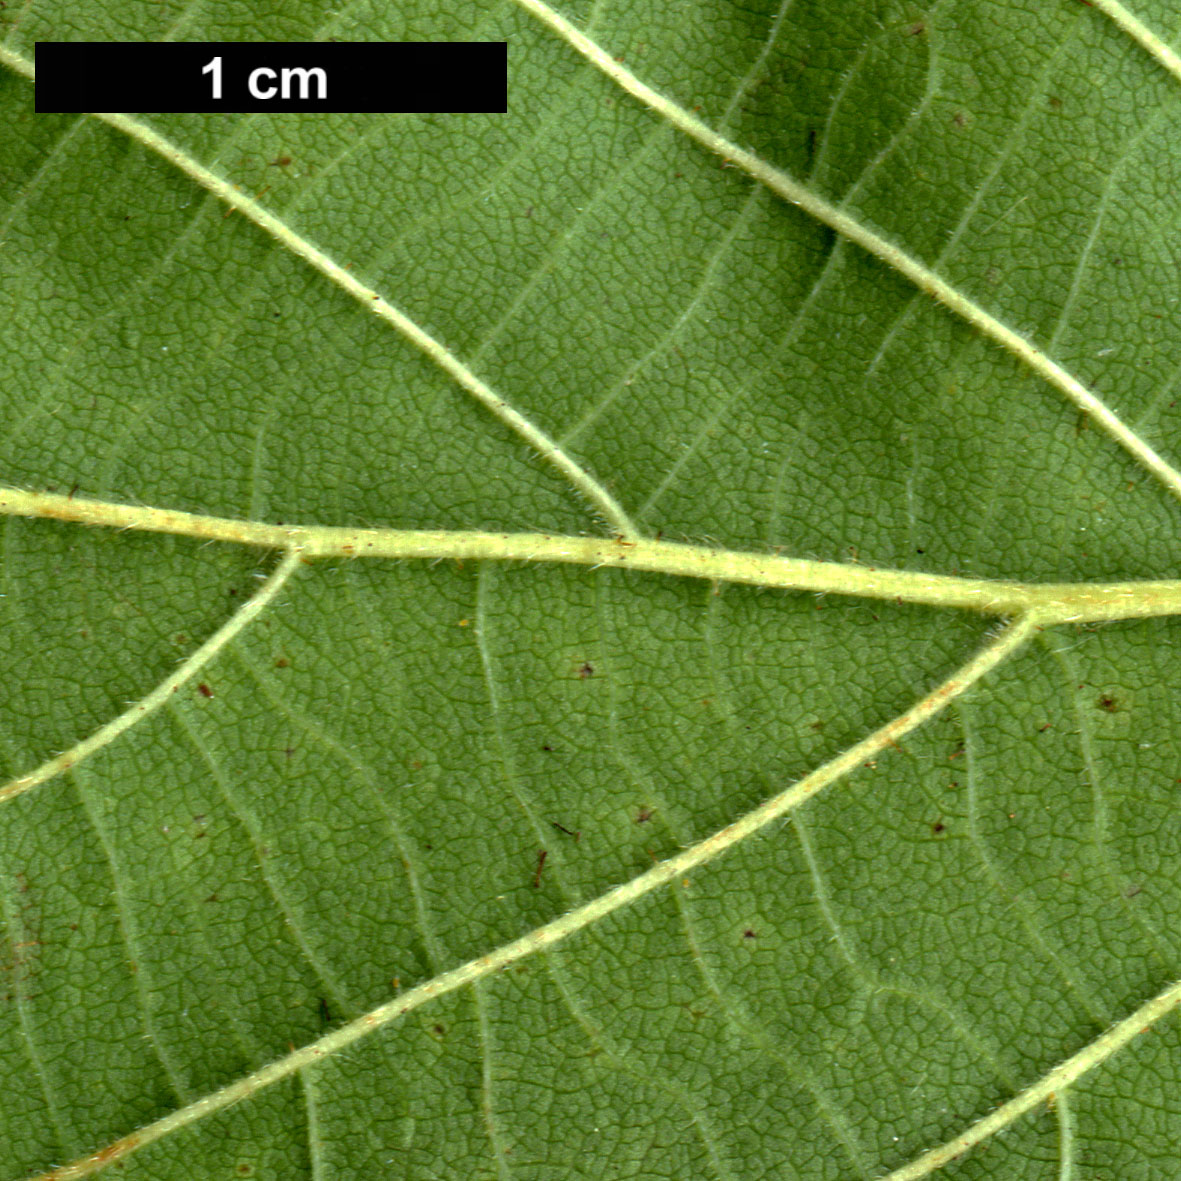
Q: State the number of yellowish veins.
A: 7